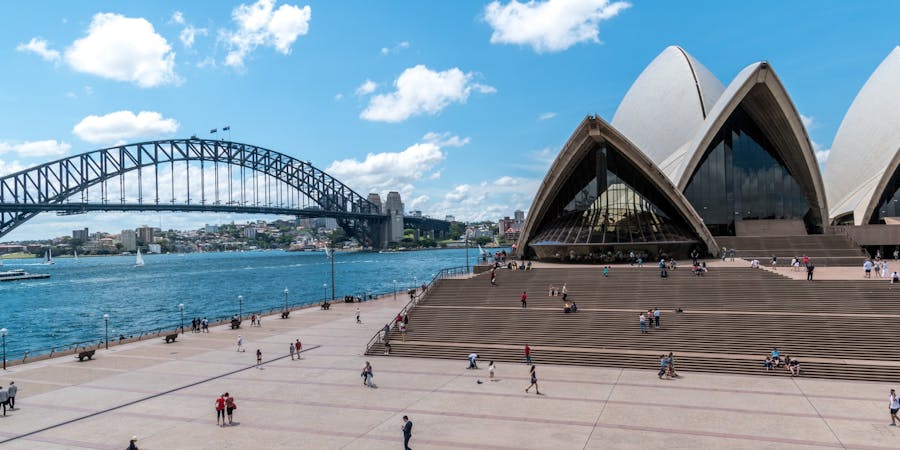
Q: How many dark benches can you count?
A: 5